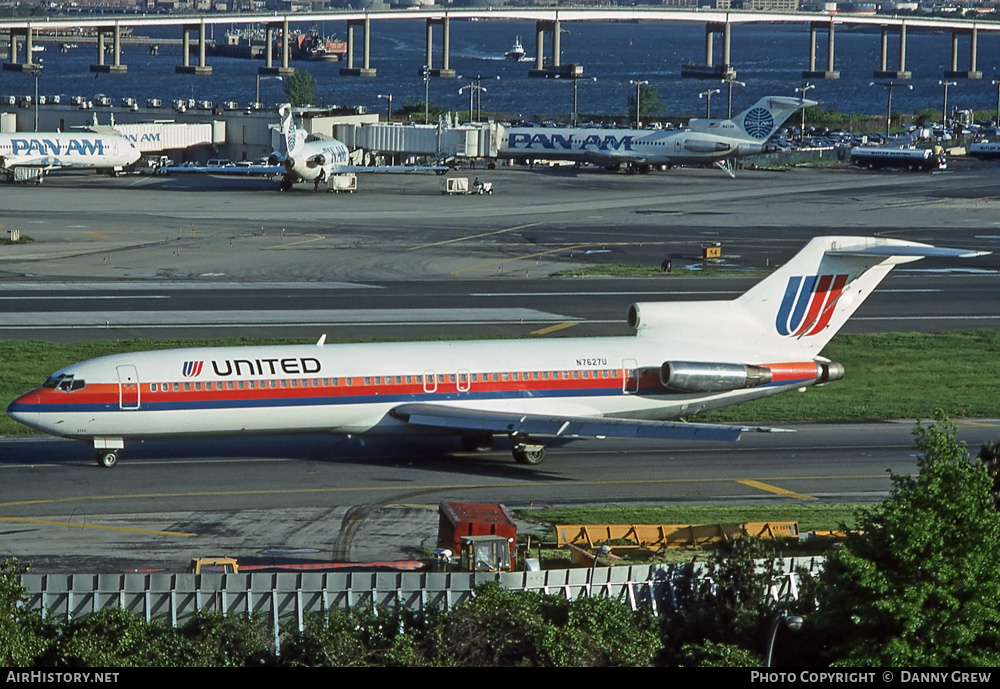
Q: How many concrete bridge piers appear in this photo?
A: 11